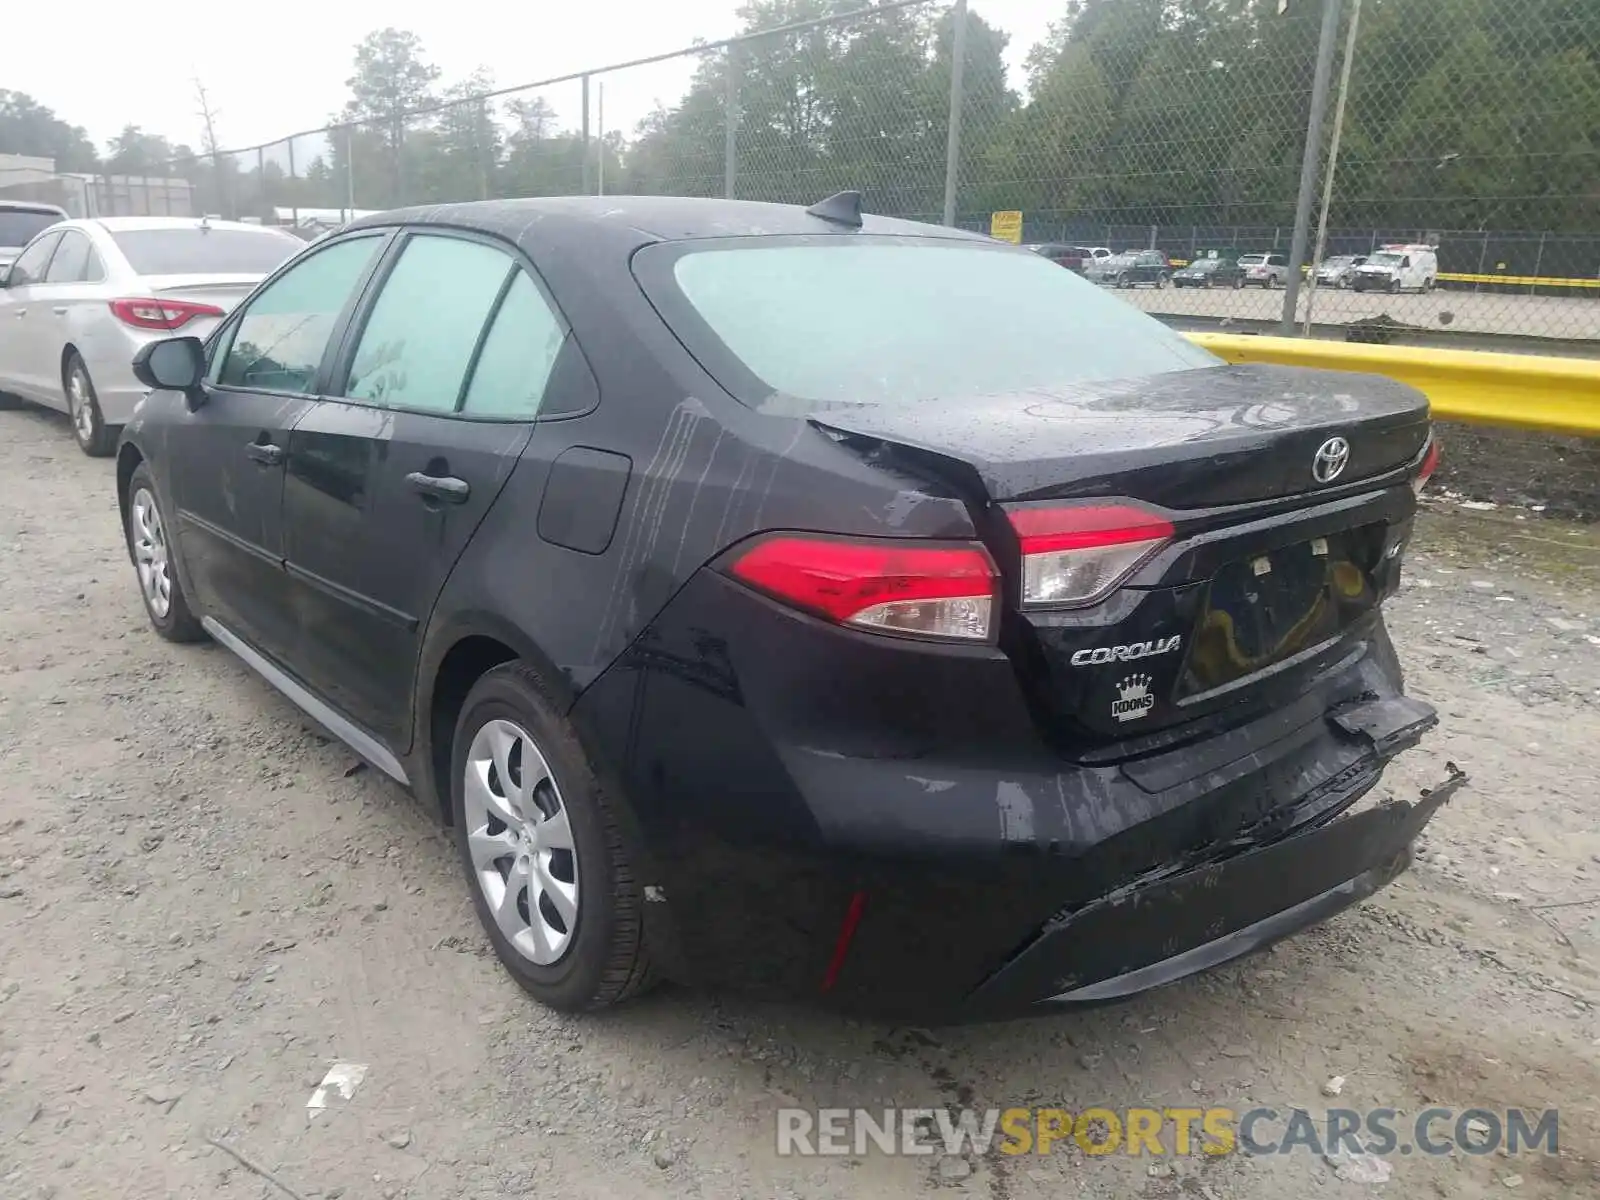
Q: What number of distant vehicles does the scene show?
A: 7